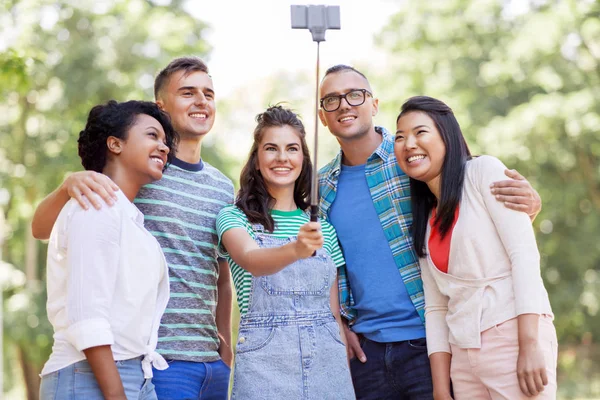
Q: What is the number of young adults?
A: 5